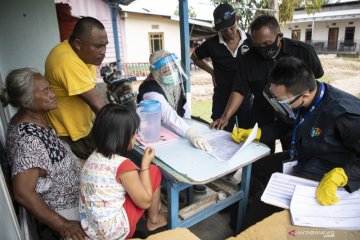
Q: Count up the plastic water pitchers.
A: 1